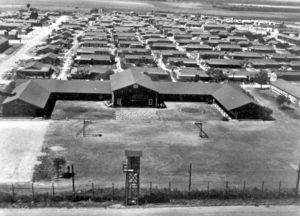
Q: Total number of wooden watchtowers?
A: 1